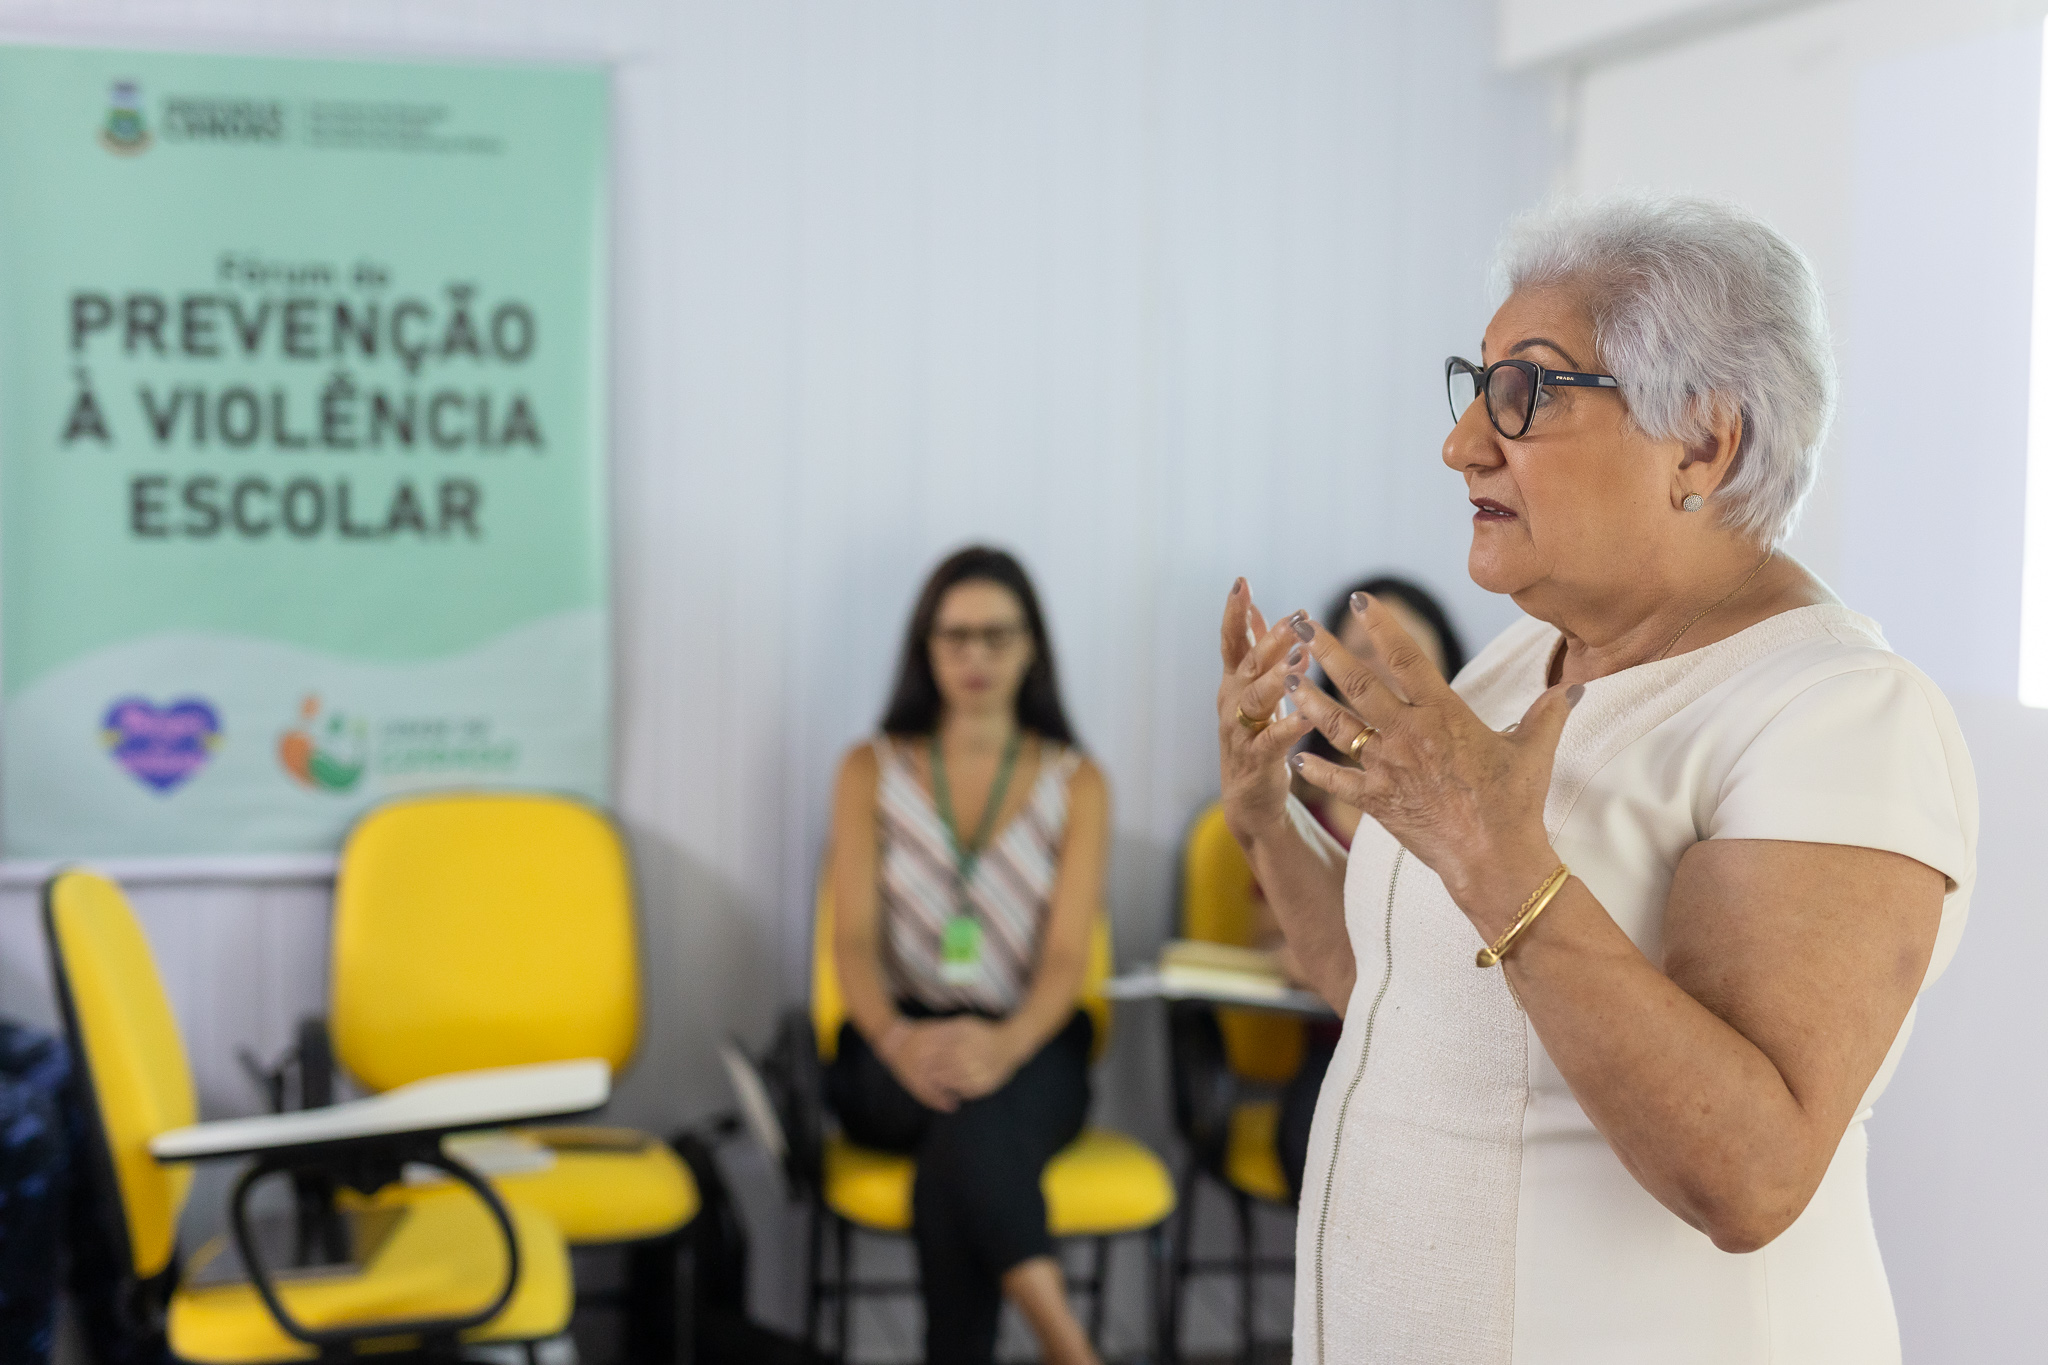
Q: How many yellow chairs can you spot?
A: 4